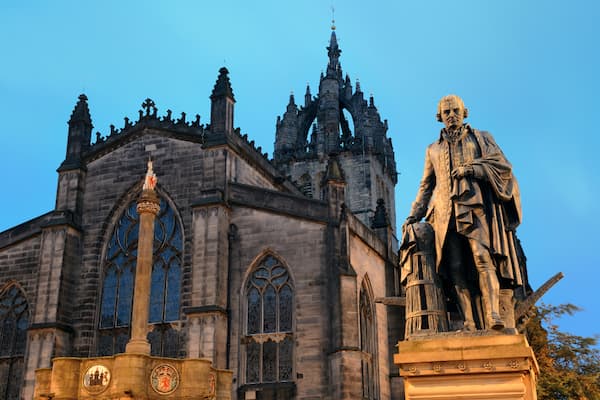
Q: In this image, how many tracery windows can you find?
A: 4